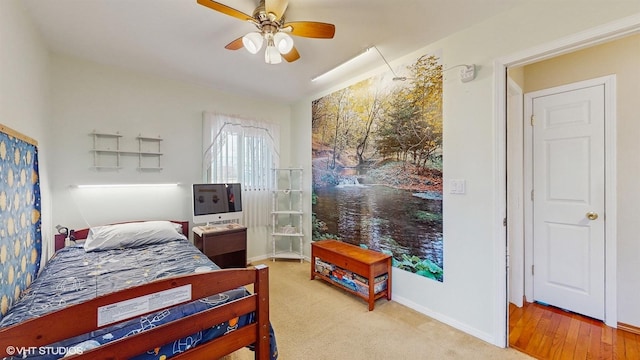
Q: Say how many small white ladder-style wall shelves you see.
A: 2